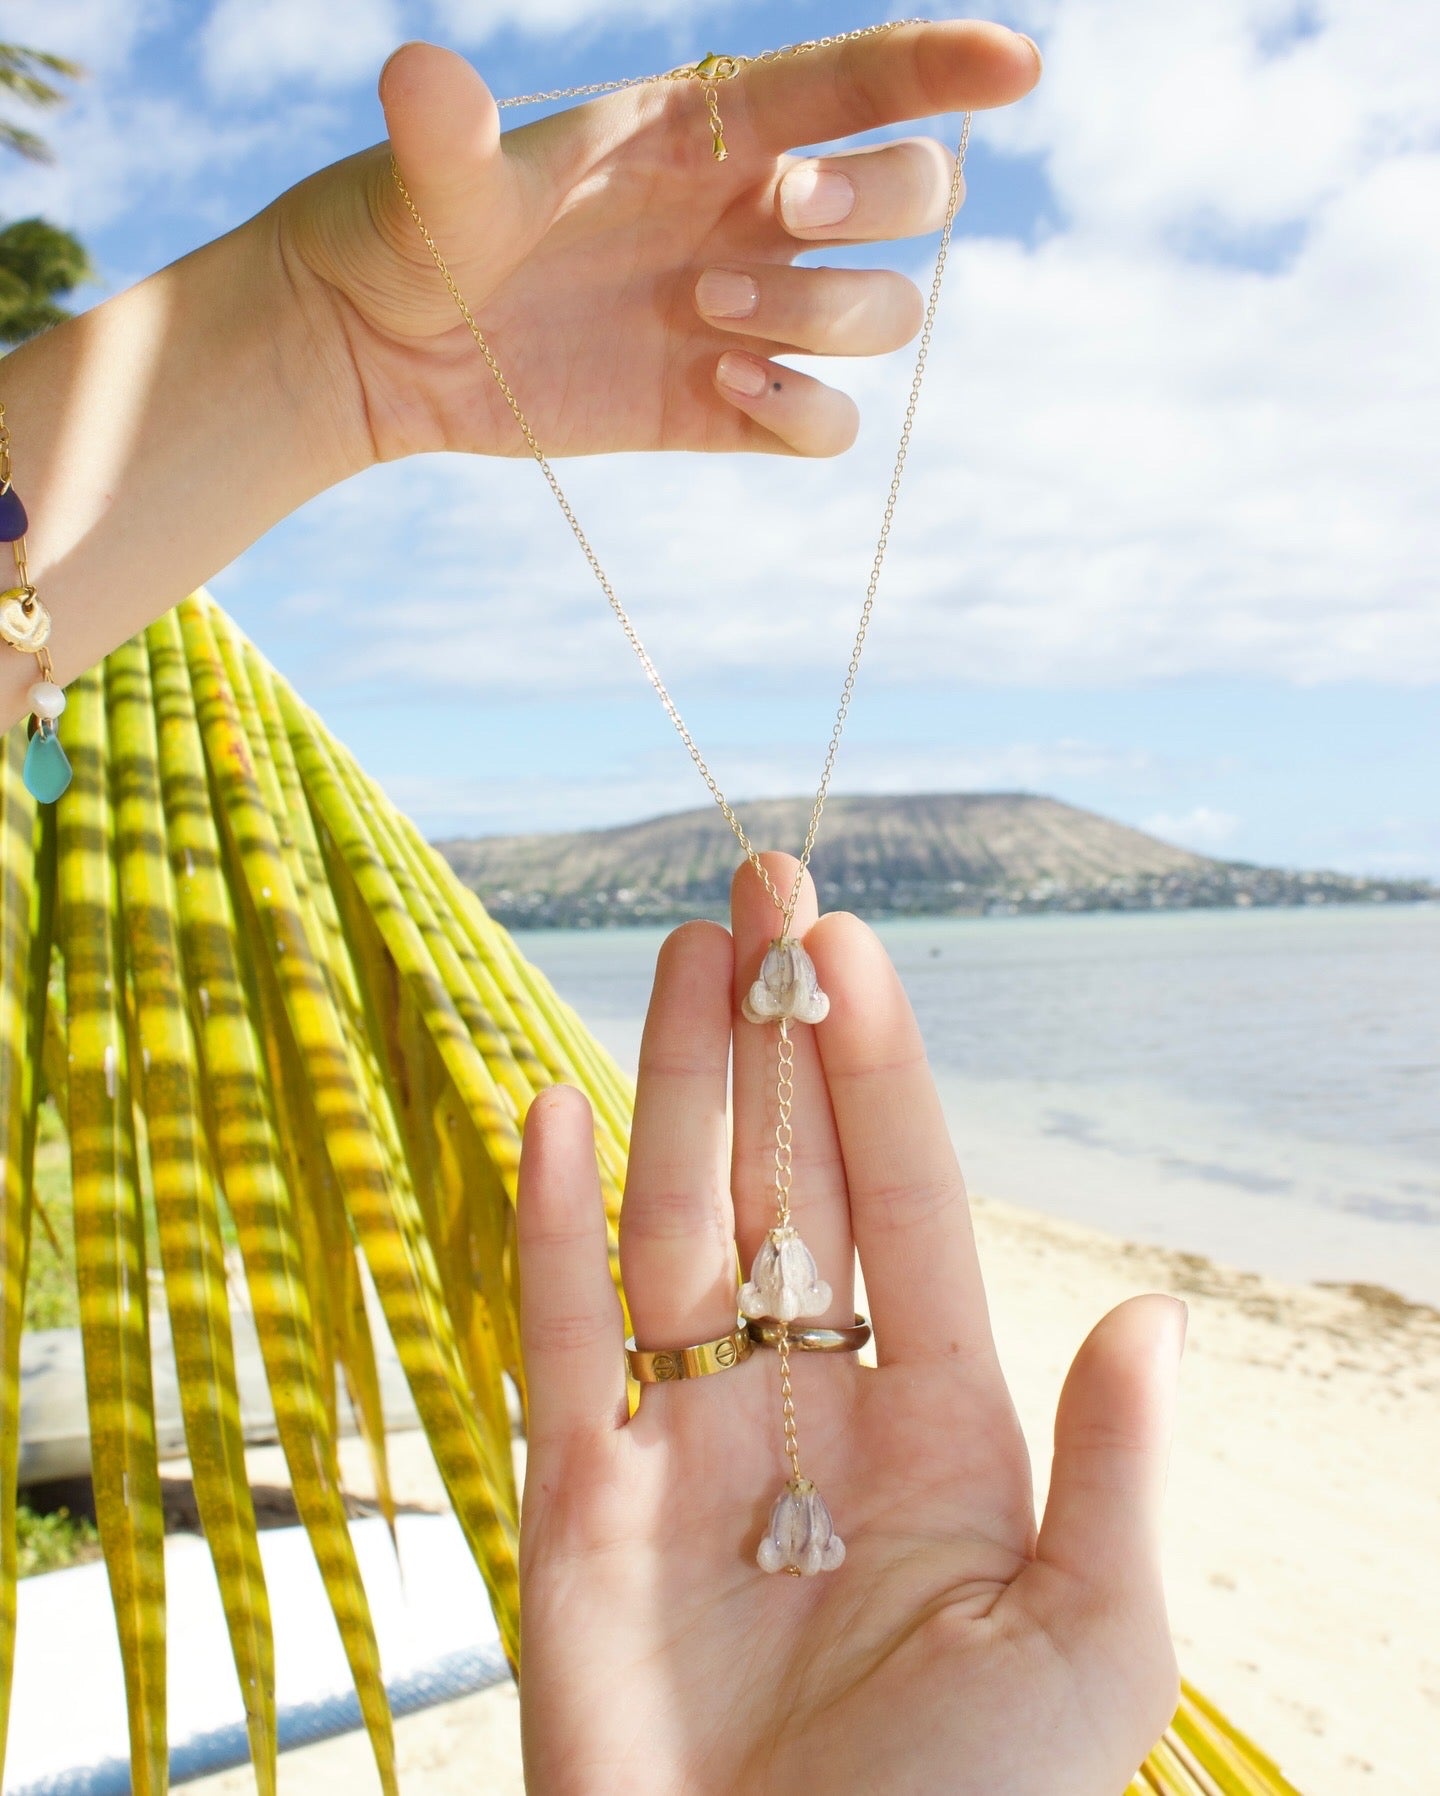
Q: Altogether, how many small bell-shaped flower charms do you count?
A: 3